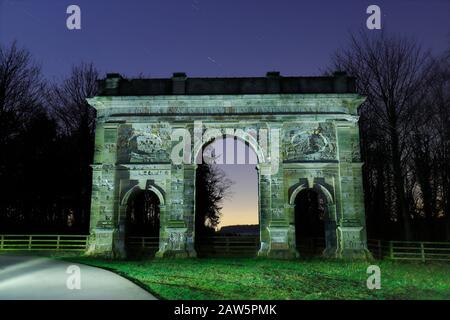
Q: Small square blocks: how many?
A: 4